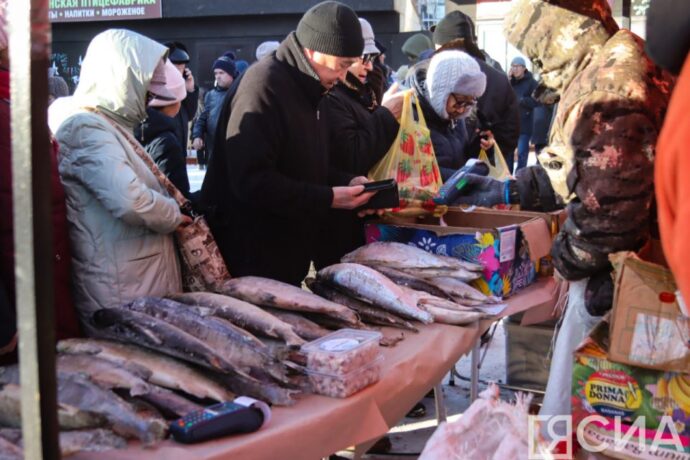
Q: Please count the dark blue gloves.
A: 1